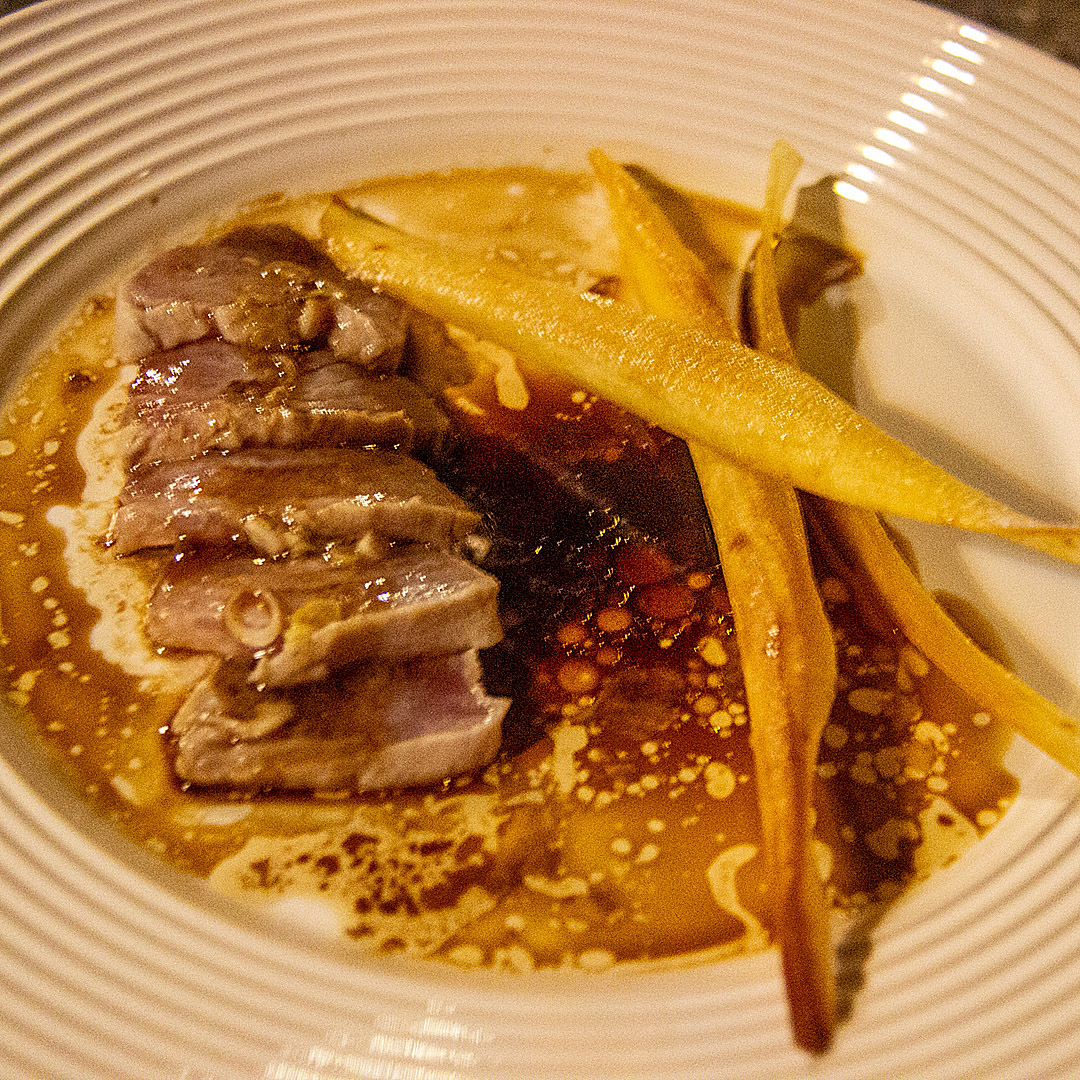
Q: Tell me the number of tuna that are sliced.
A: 5